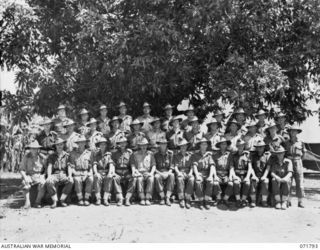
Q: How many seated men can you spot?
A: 13